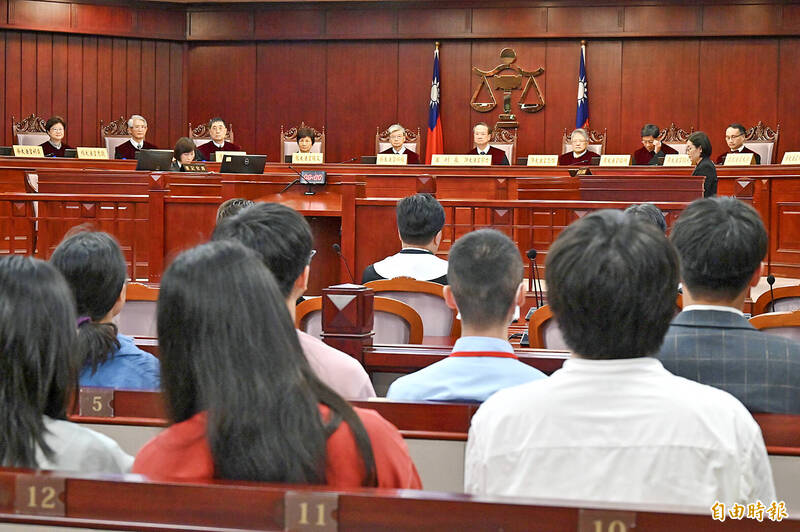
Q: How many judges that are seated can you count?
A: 9